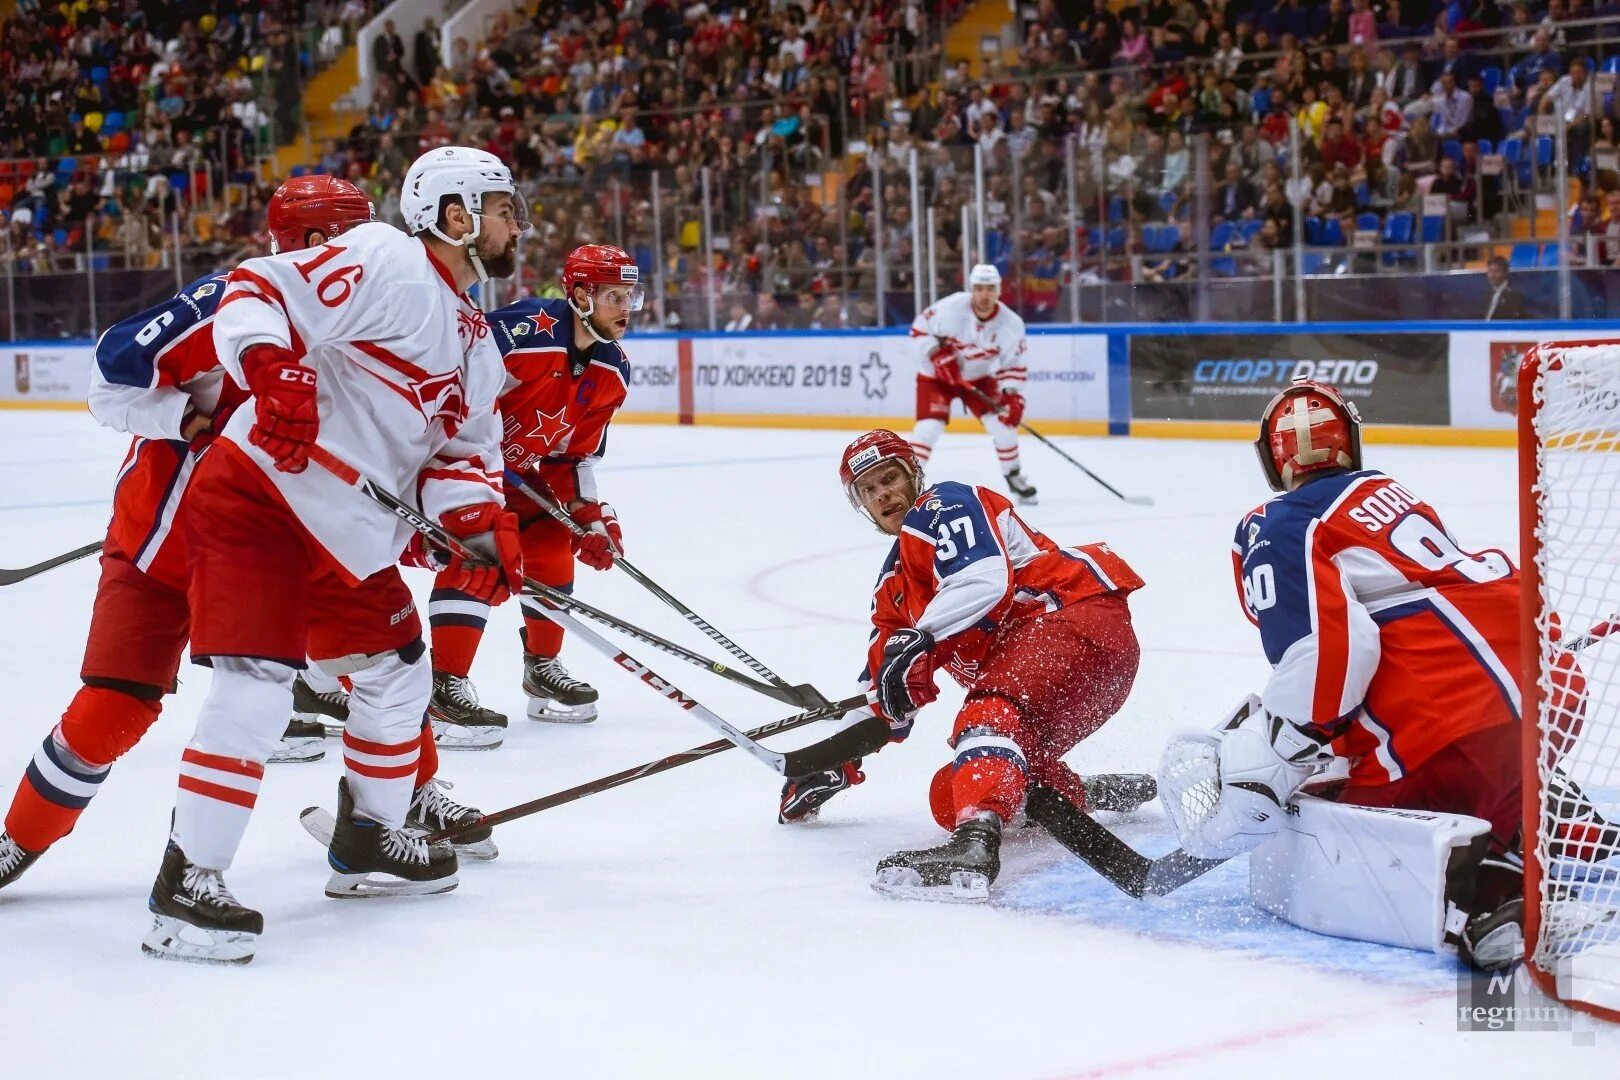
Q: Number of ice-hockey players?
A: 6